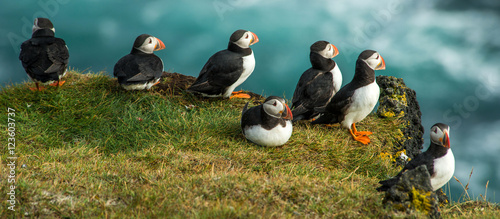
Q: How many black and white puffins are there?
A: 7